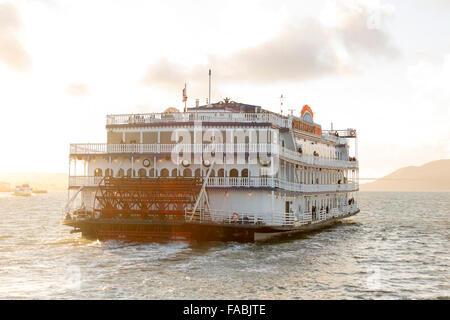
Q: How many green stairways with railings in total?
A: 0